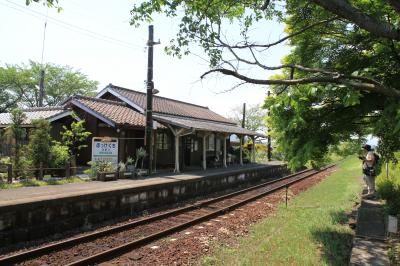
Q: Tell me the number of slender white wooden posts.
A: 5